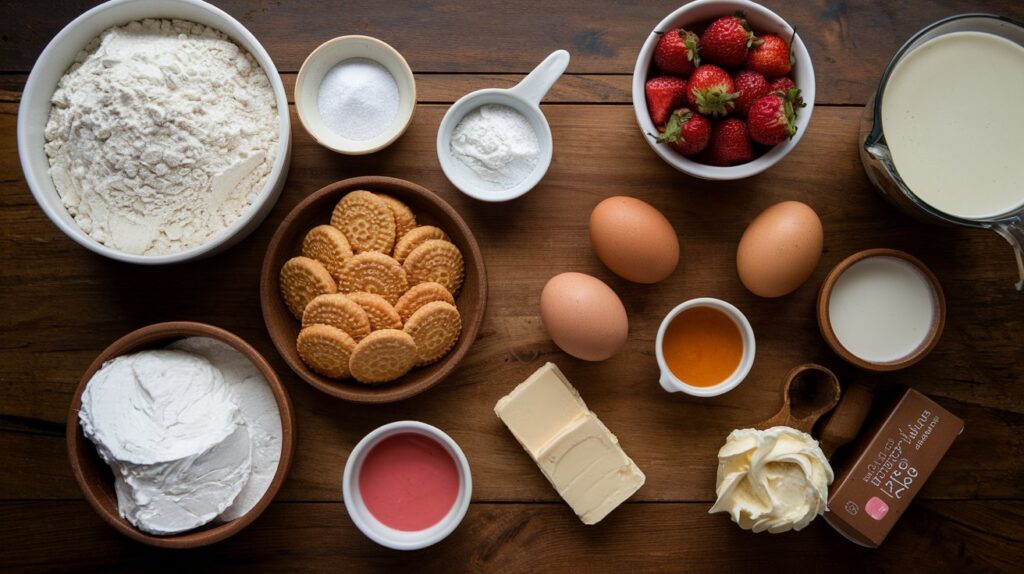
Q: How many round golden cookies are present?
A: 13